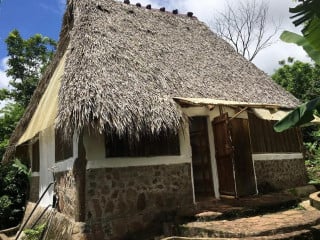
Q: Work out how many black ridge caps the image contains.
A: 6